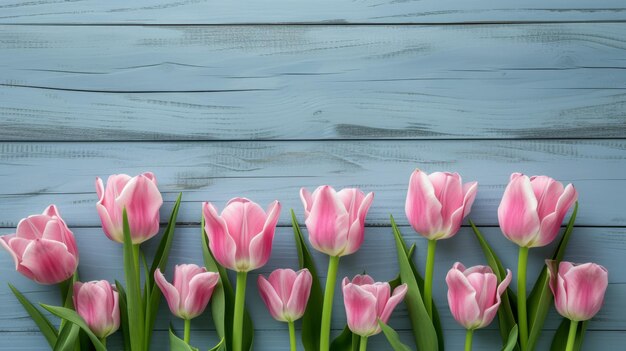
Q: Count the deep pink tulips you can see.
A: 12